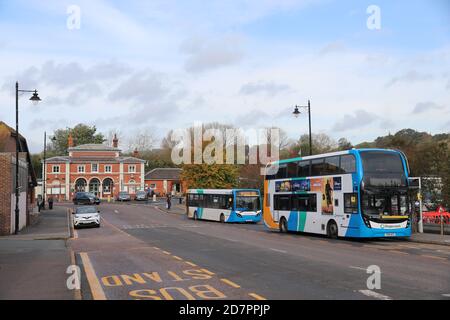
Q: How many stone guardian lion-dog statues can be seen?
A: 0